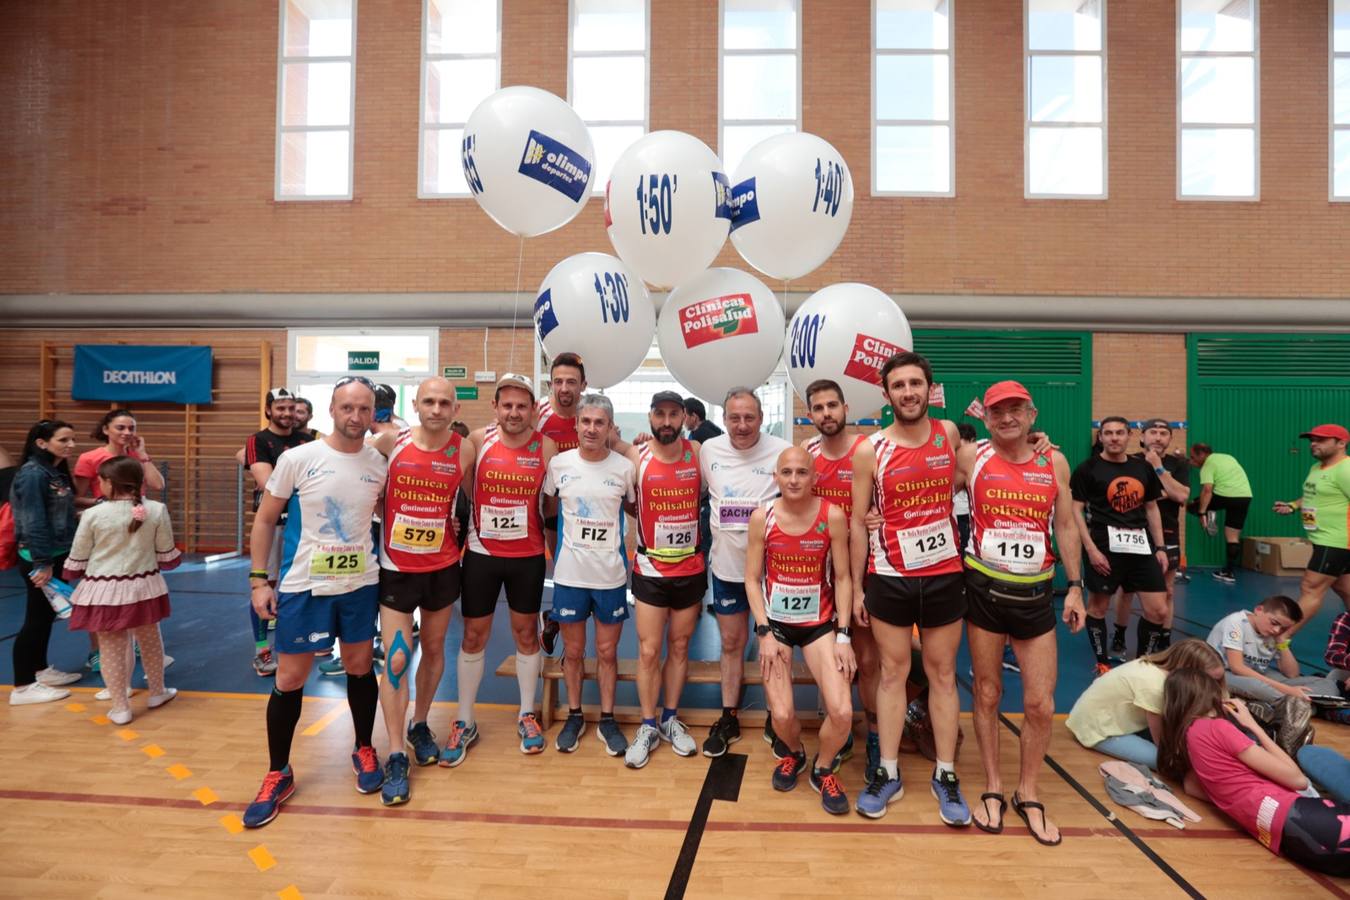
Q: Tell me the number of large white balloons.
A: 6